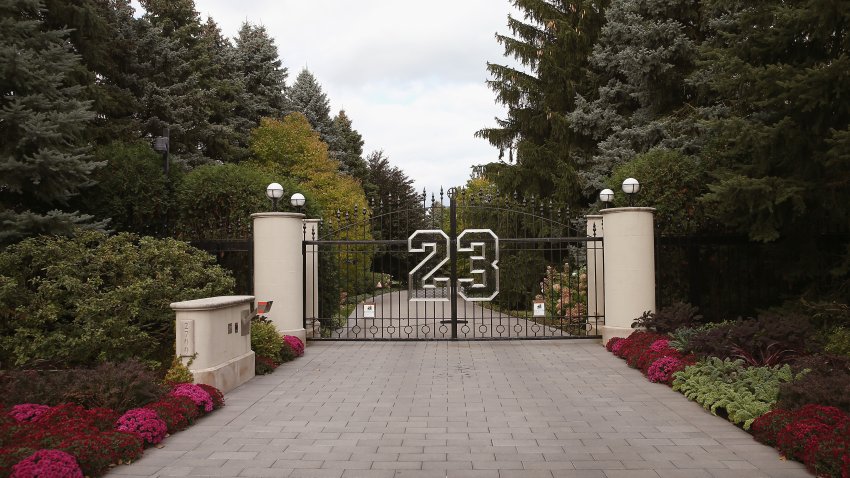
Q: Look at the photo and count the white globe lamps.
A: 4